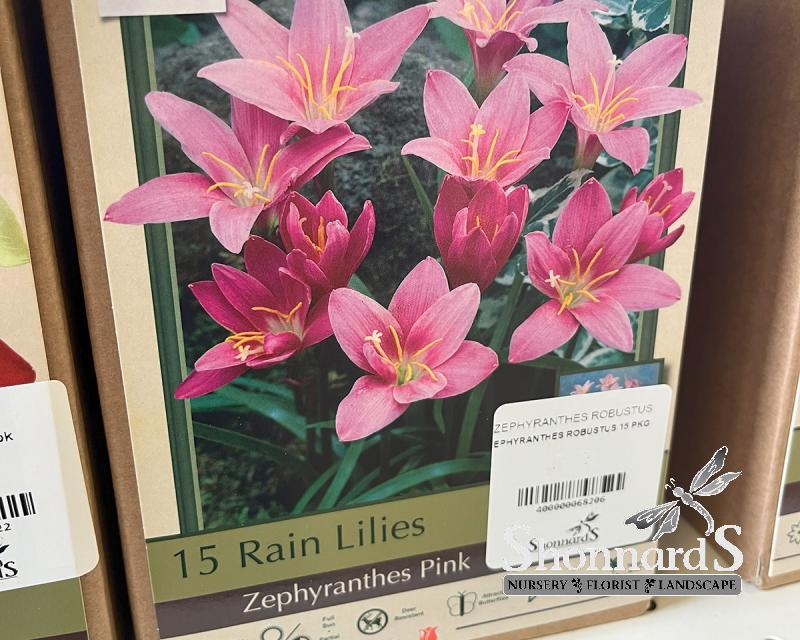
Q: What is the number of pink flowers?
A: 11